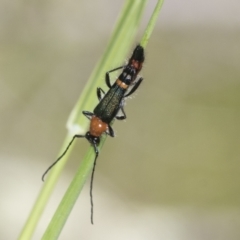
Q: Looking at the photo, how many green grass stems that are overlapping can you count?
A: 2